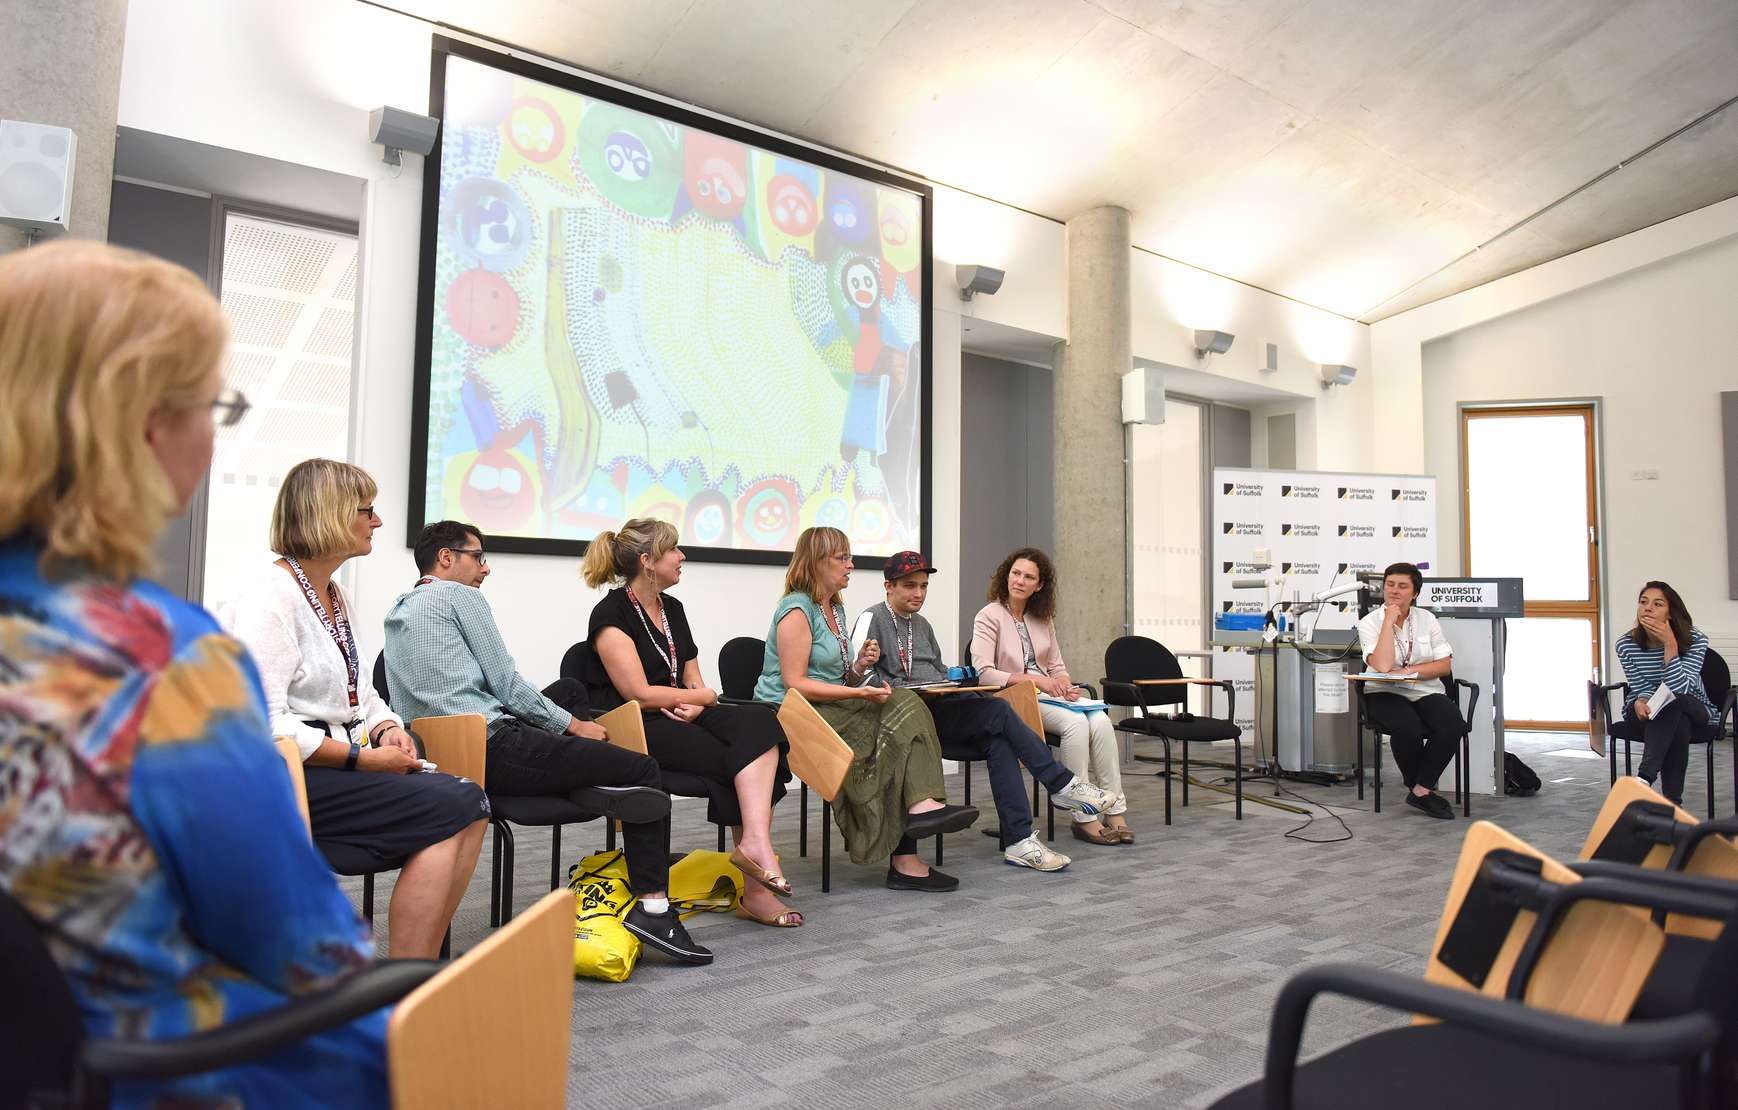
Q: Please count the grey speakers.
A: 4